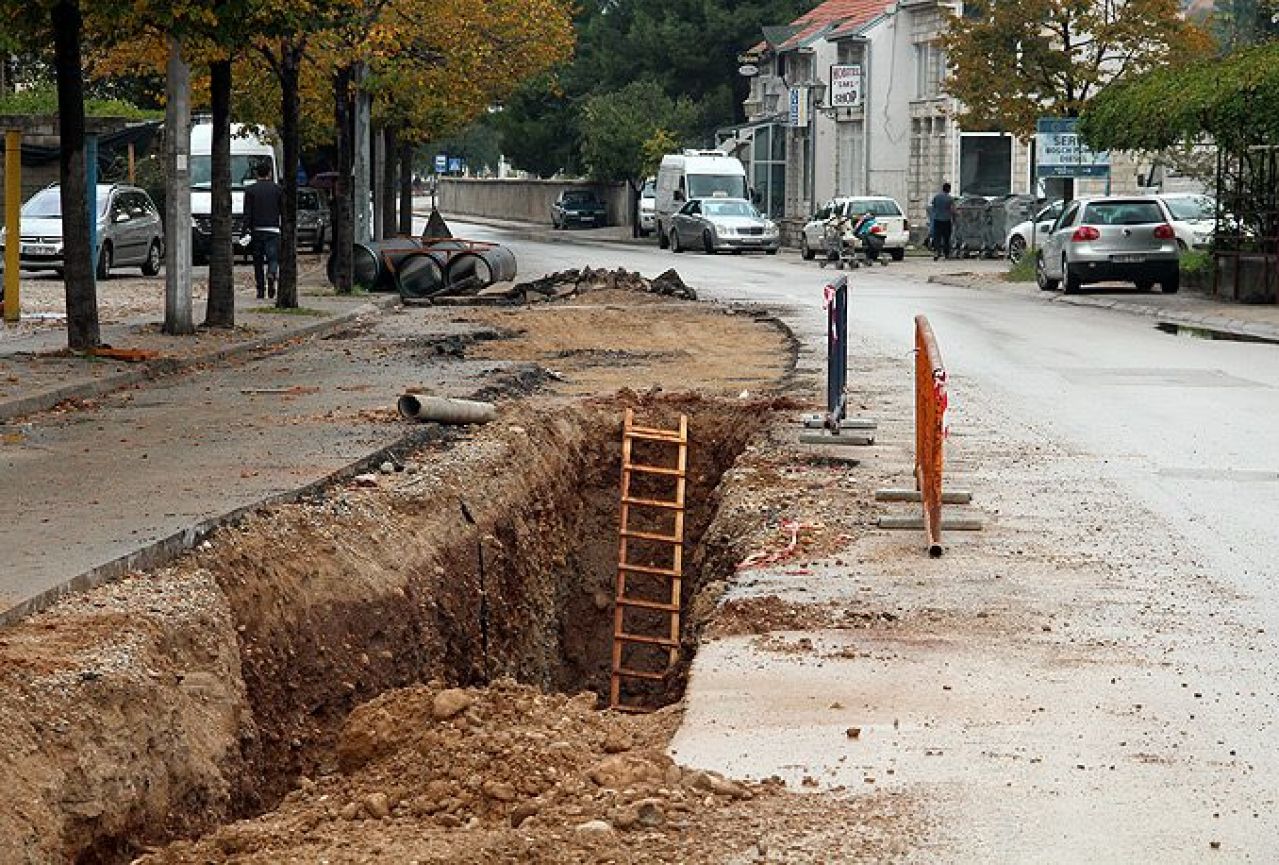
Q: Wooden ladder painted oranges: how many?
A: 1